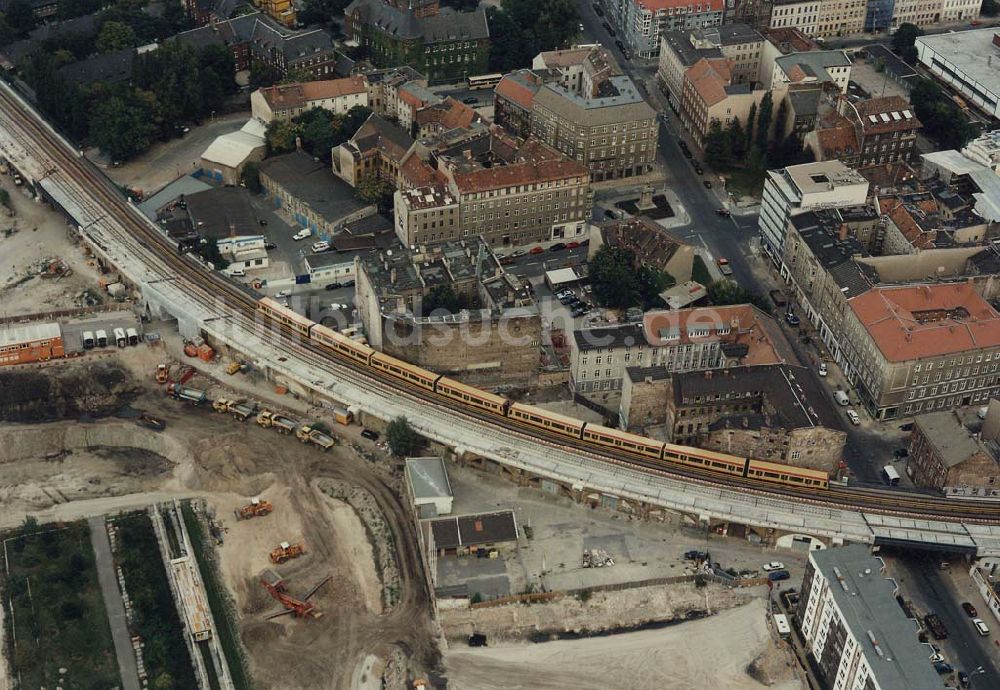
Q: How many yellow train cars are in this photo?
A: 8